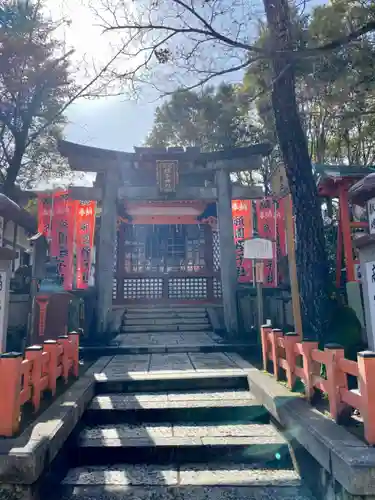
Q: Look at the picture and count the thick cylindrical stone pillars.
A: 2